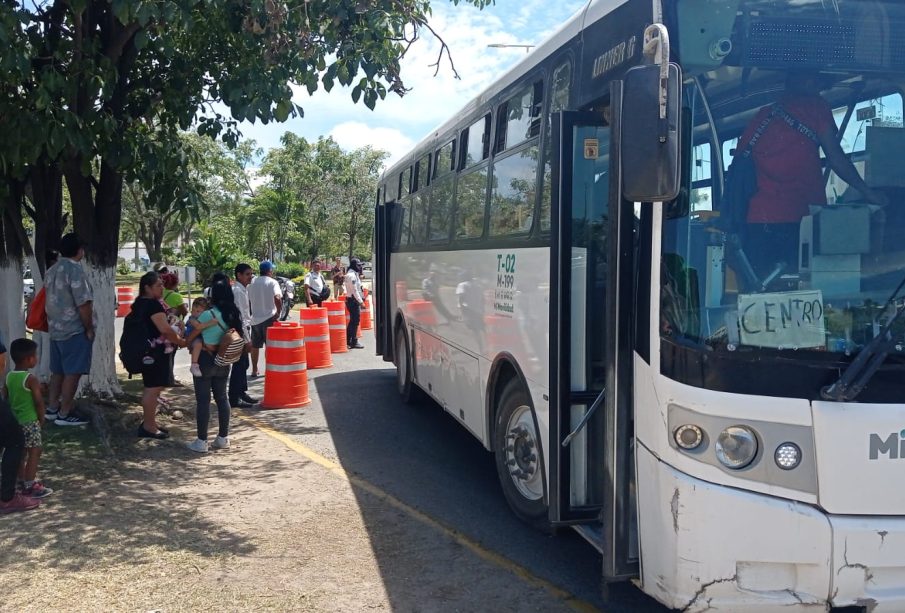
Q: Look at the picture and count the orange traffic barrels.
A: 6